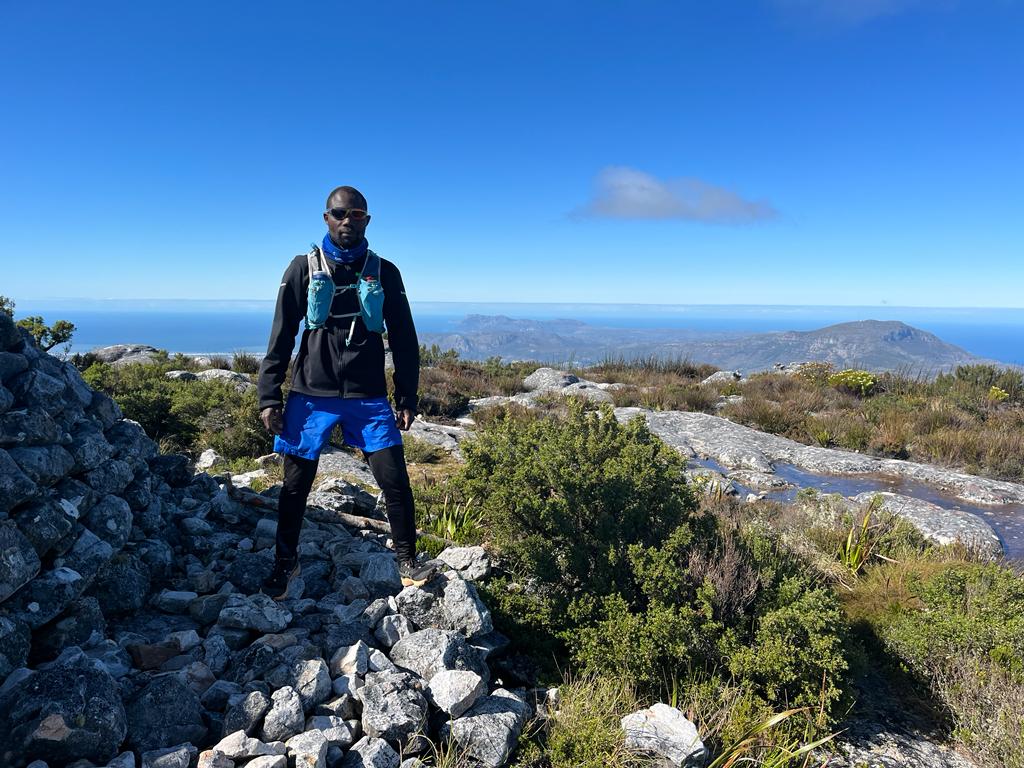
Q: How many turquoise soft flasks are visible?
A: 2